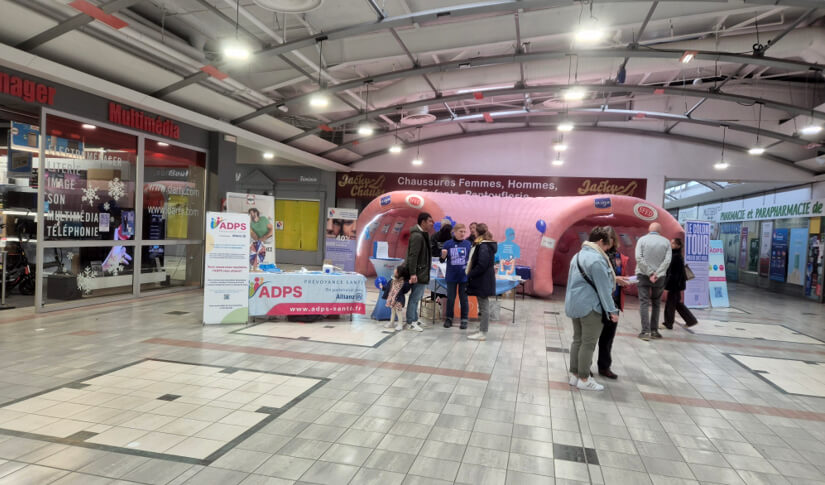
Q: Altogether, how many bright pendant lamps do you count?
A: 13